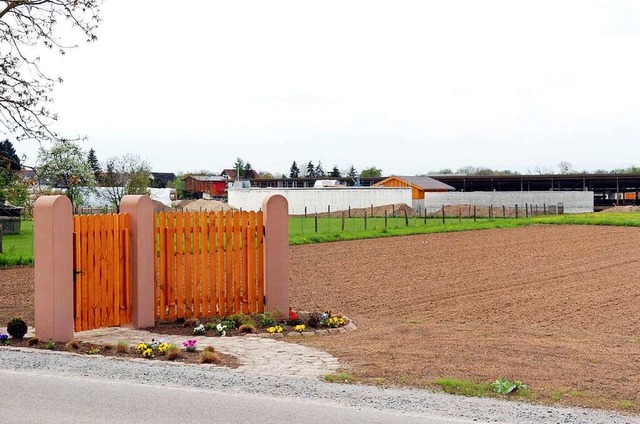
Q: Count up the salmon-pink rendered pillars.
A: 3